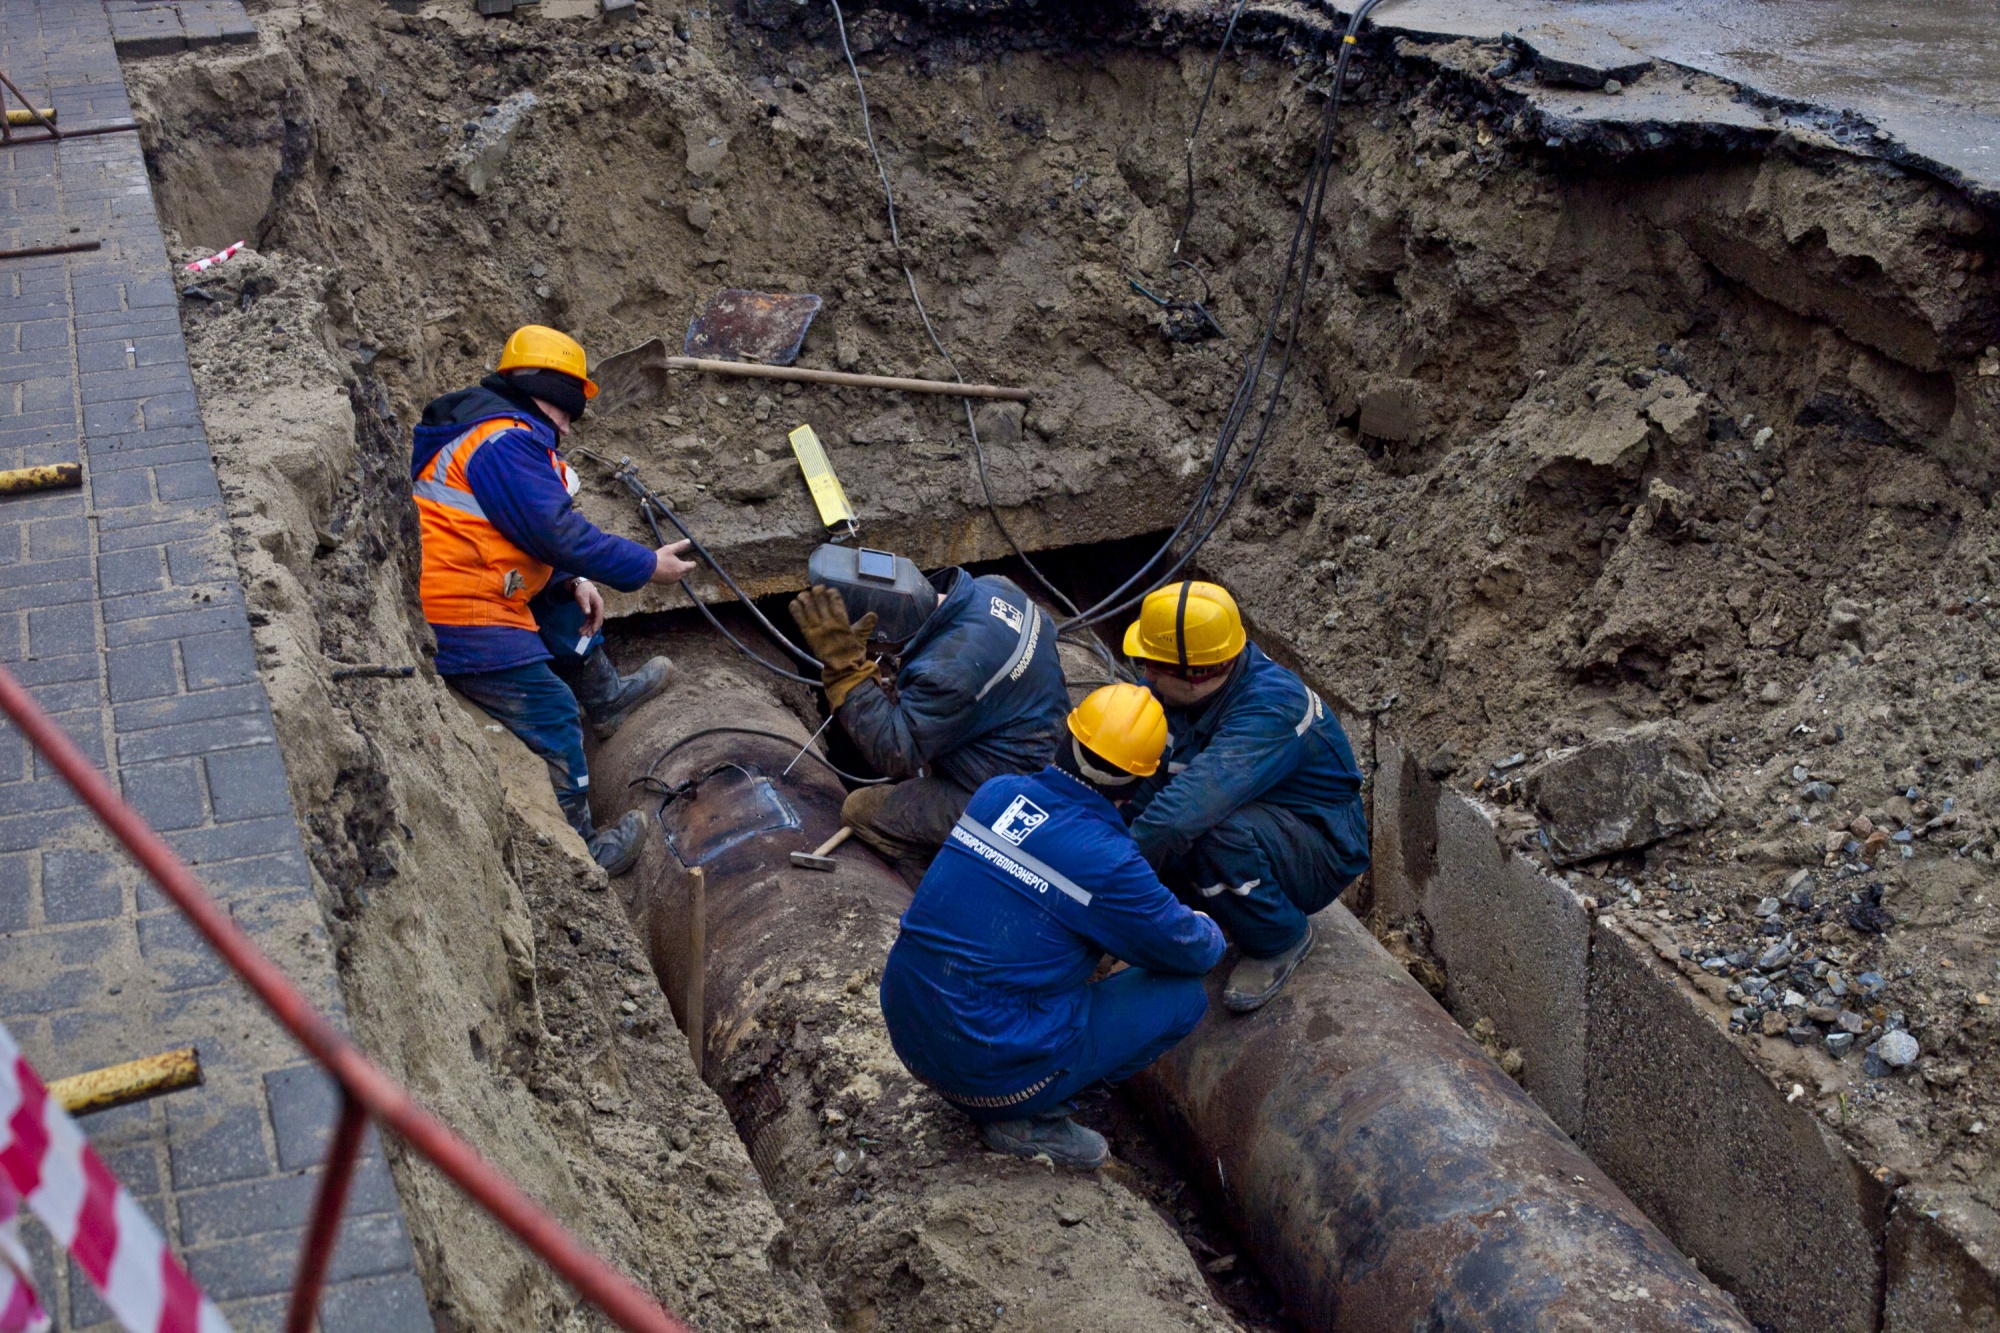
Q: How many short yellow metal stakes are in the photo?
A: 3